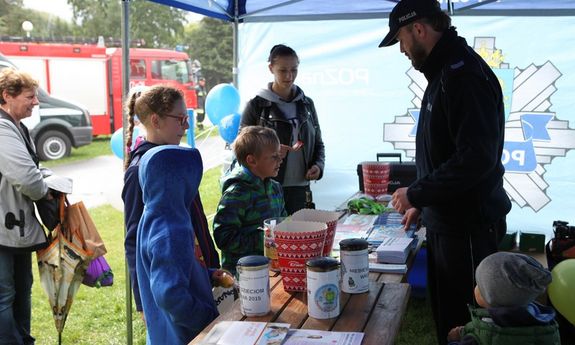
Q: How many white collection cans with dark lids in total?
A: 3